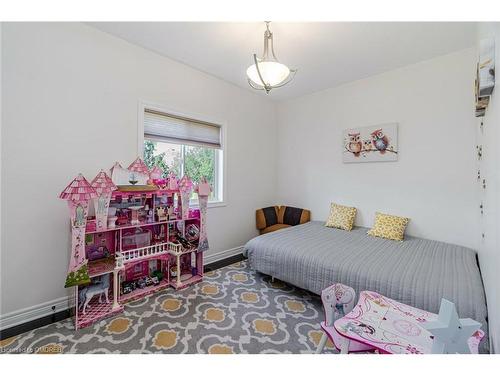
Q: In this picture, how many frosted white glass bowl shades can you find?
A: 1